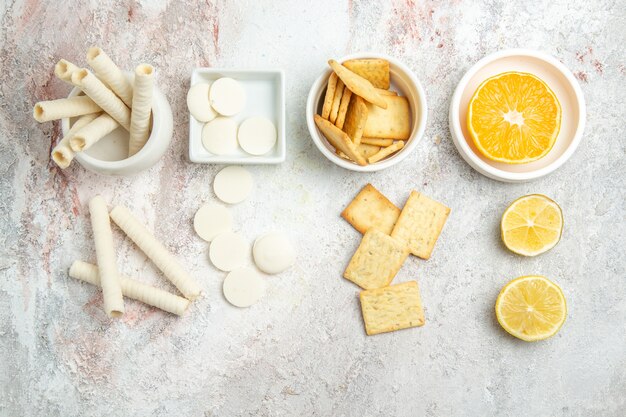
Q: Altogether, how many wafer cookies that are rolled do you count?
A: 10